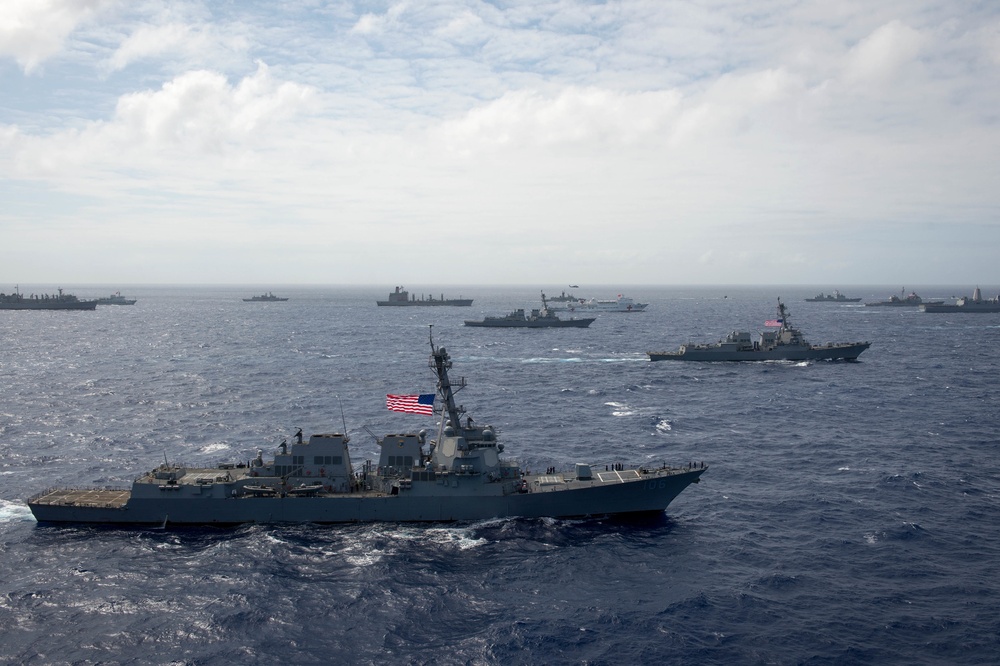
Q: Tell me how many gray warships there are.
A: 11